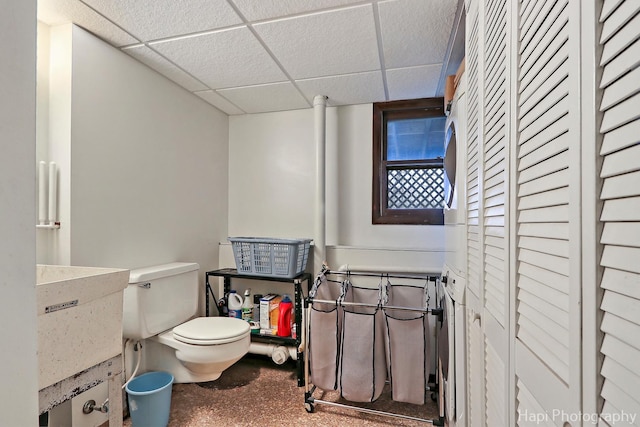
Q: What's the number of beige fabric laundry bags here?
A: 3